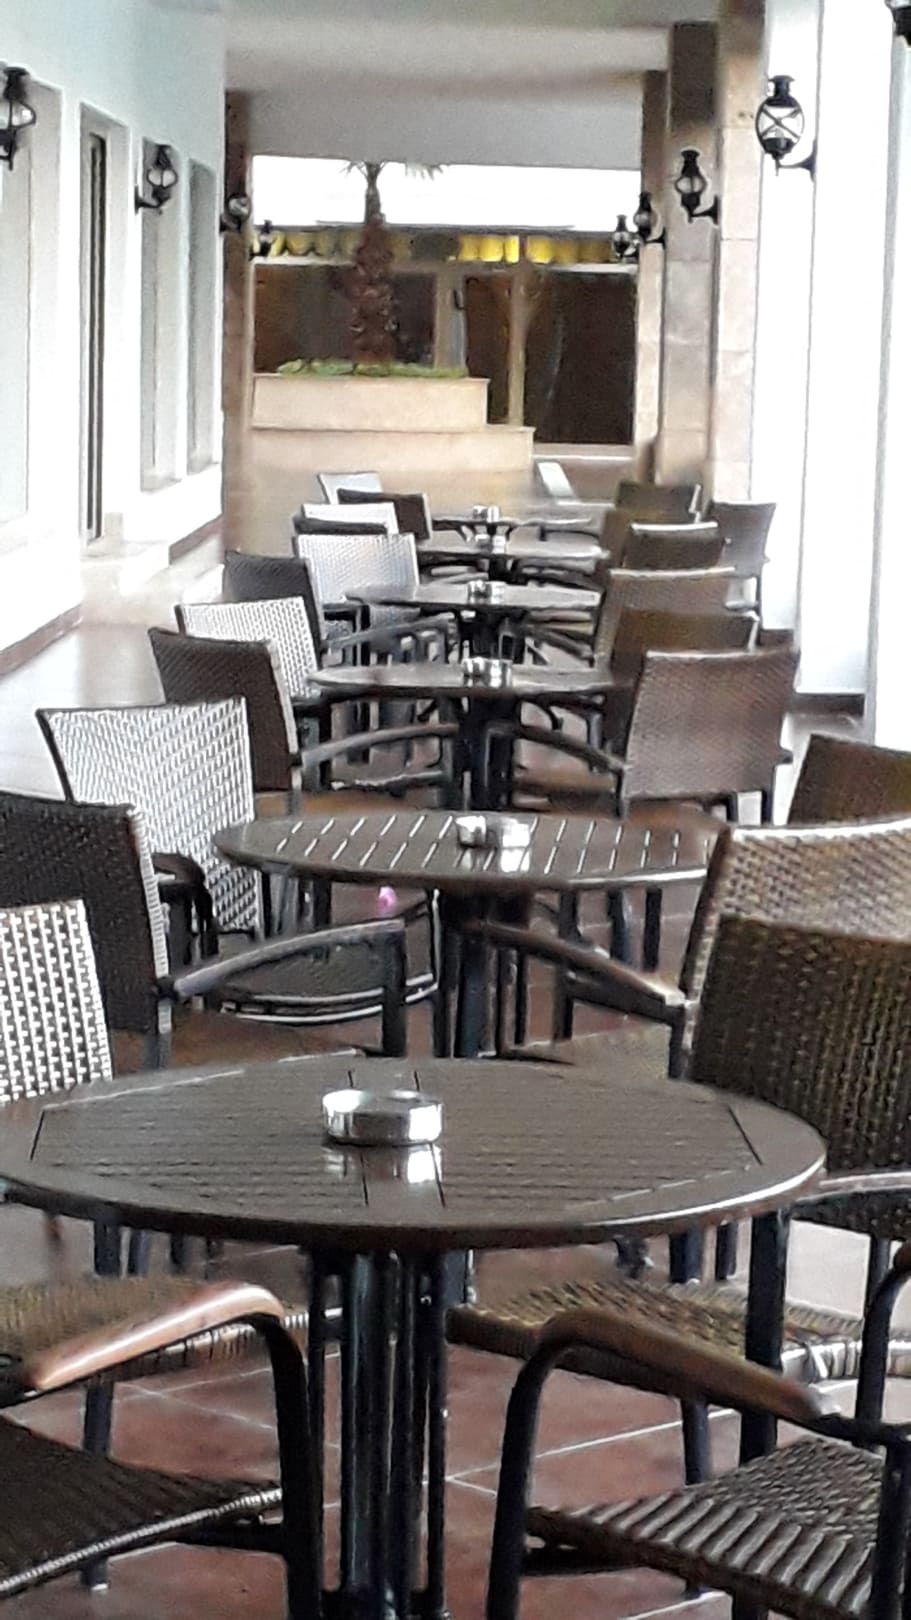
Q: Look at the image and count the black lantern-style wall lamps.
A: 9